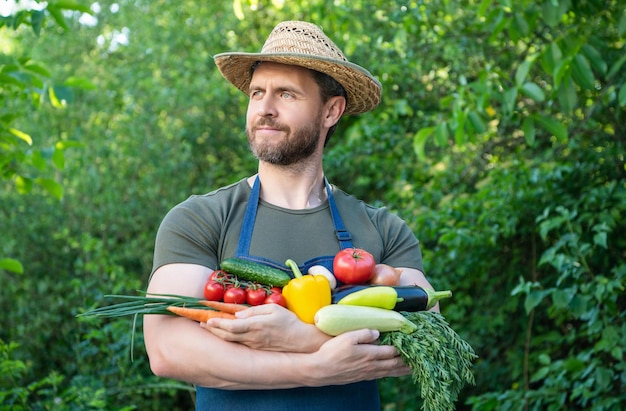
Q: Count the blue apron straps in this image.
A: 2